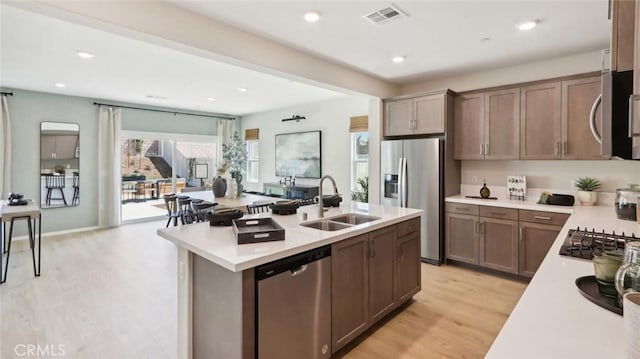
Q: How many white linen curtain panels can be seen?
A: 3